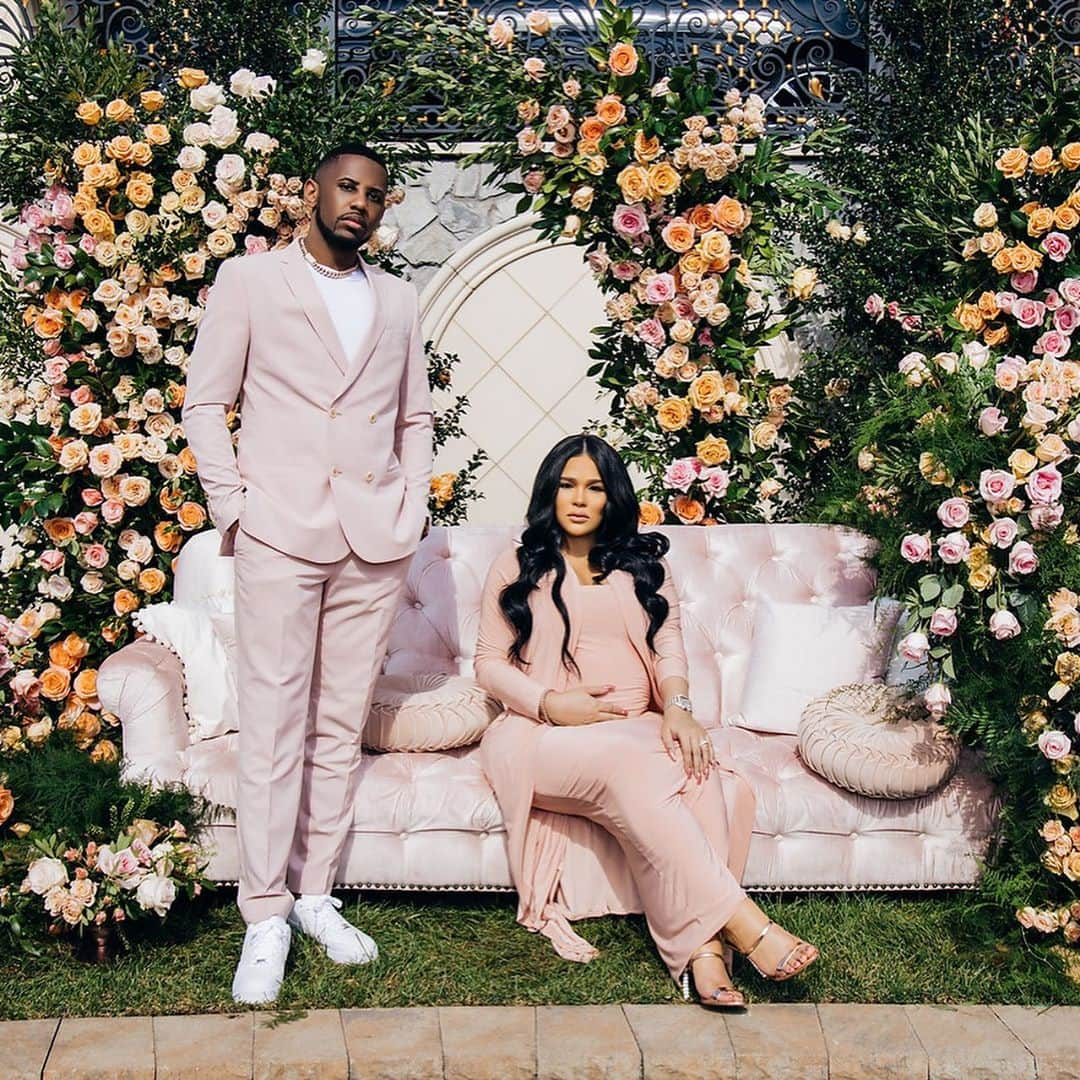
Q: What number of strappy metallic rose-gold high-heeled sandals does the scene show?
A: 2